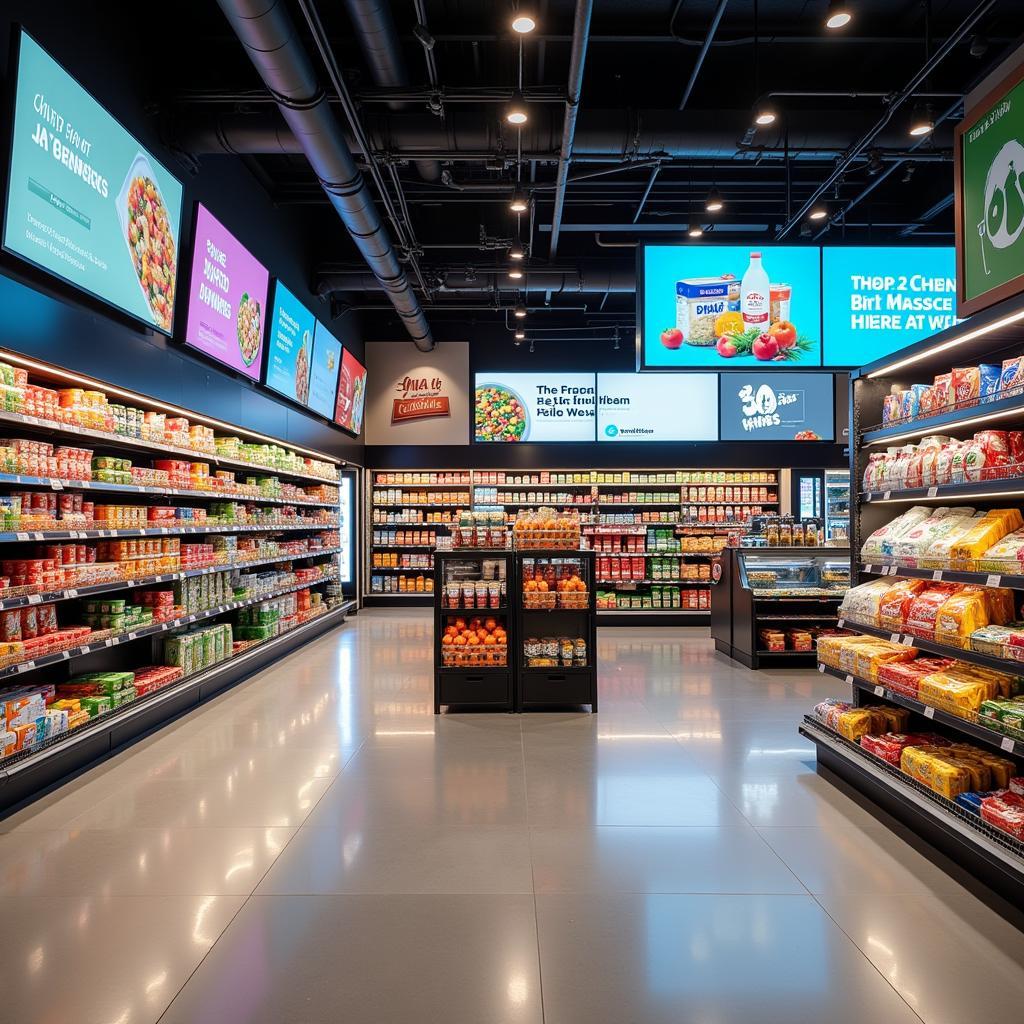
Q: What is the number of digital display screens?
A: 10